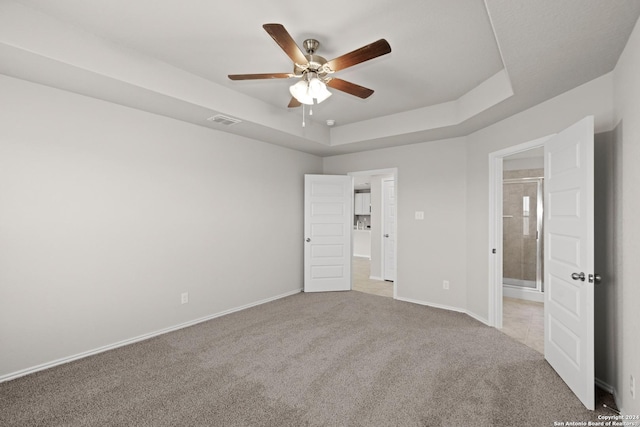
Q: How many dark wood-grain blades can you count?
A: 5